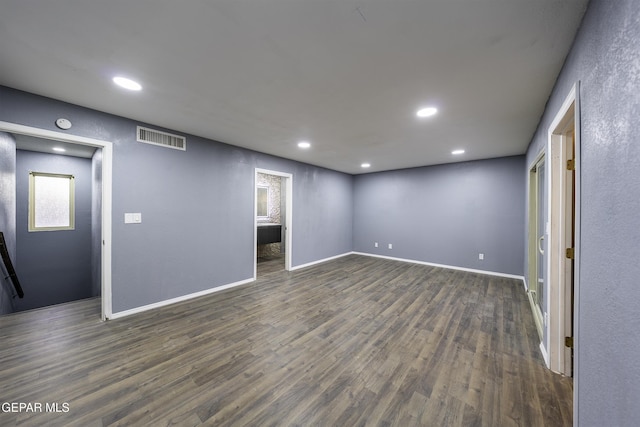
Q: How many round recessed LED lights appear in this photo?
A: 6